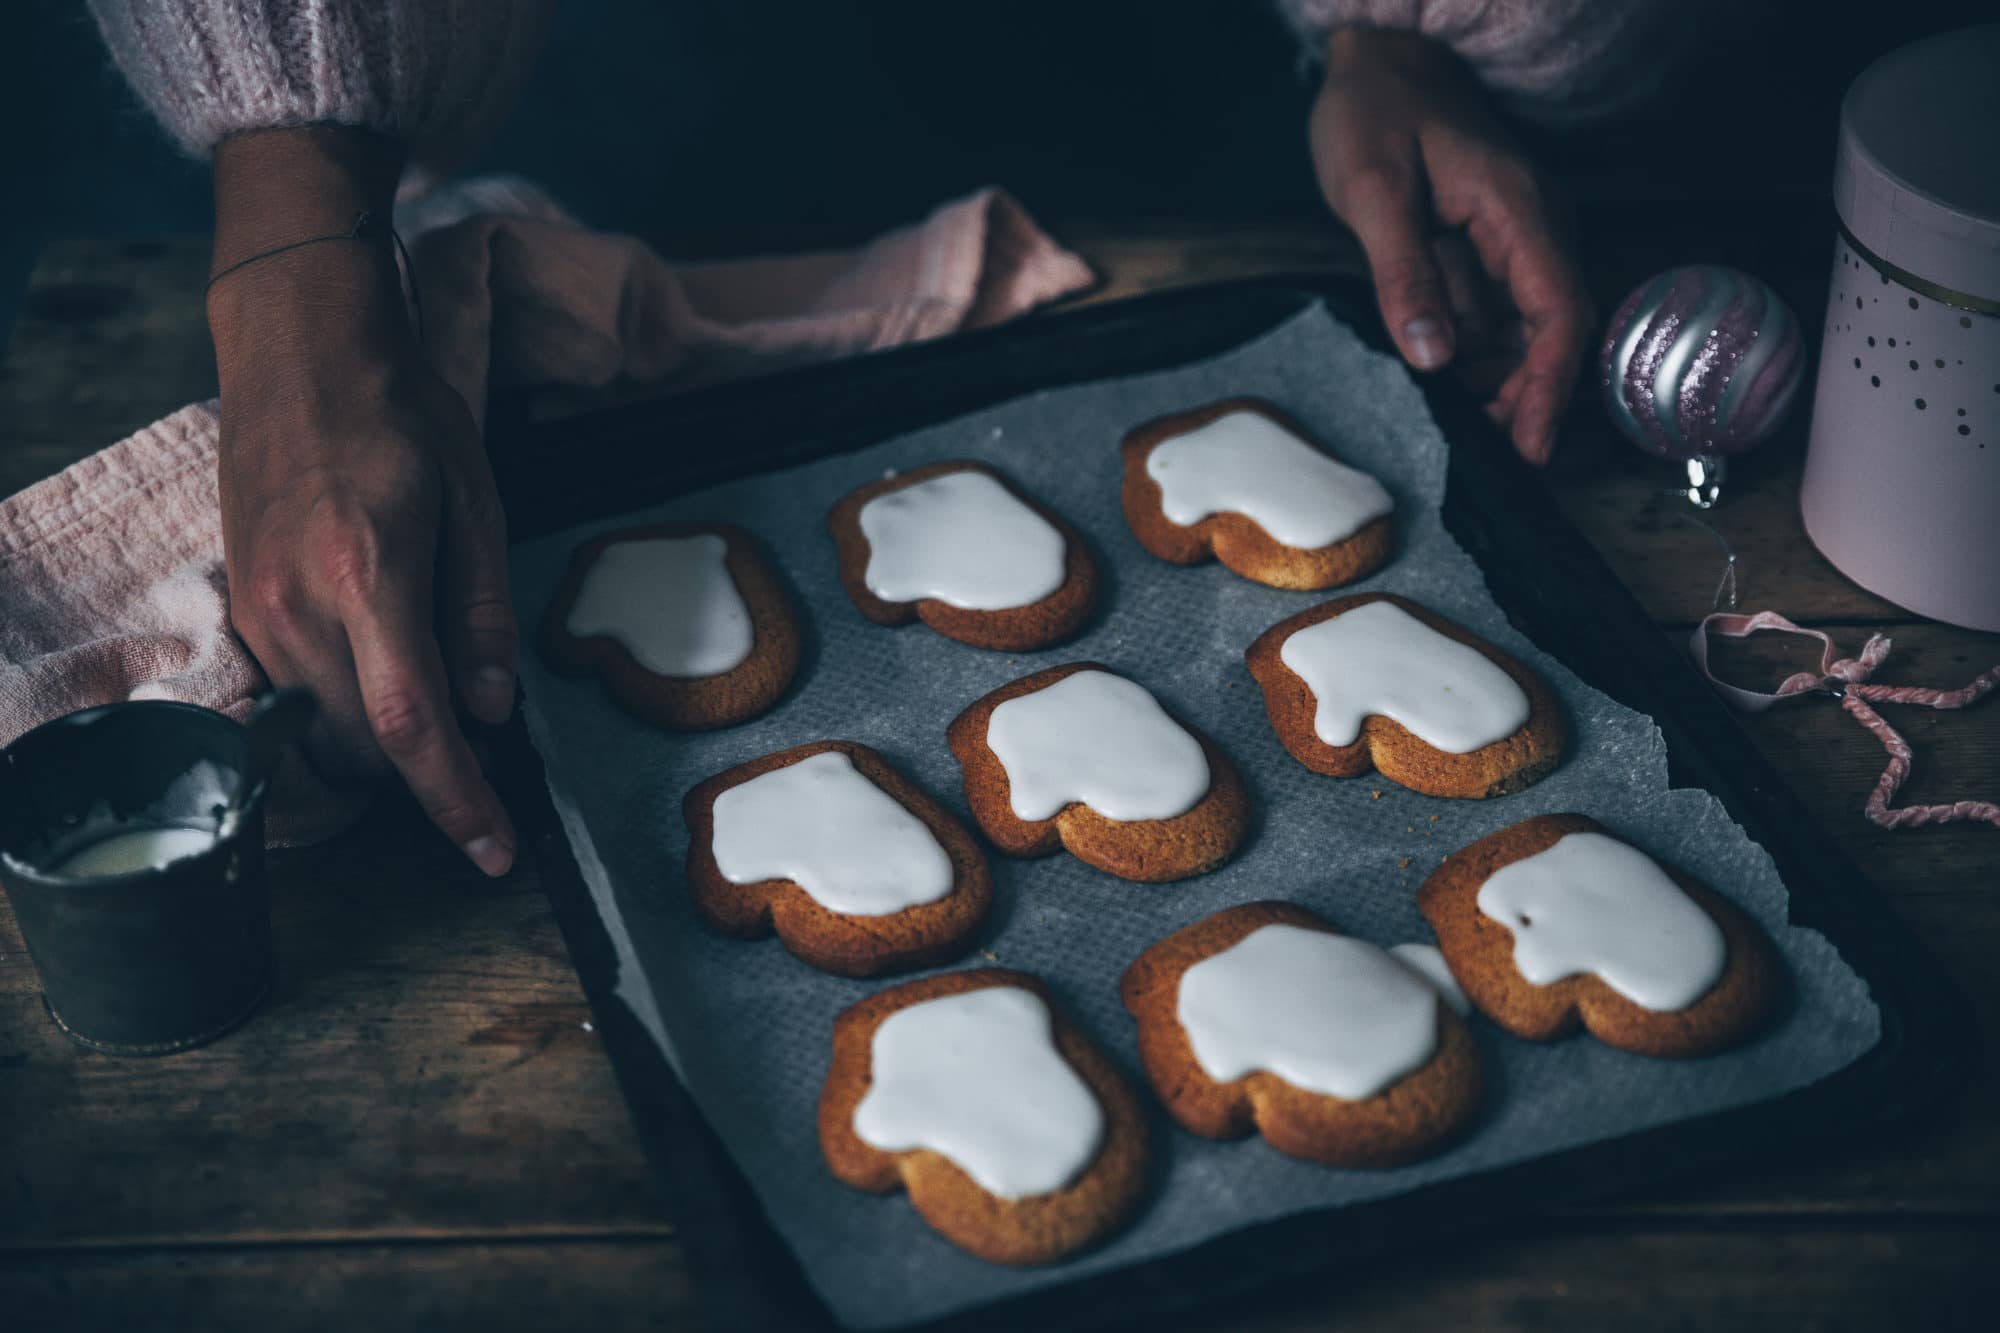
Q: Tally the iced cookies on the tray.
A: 9